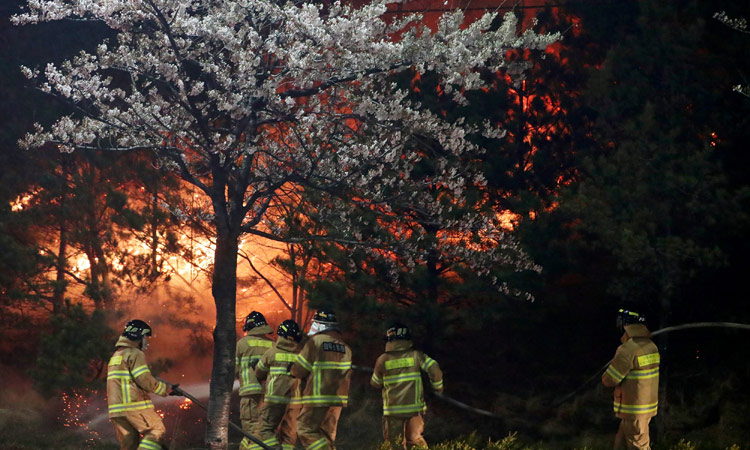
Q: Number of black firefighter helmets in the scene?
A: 6